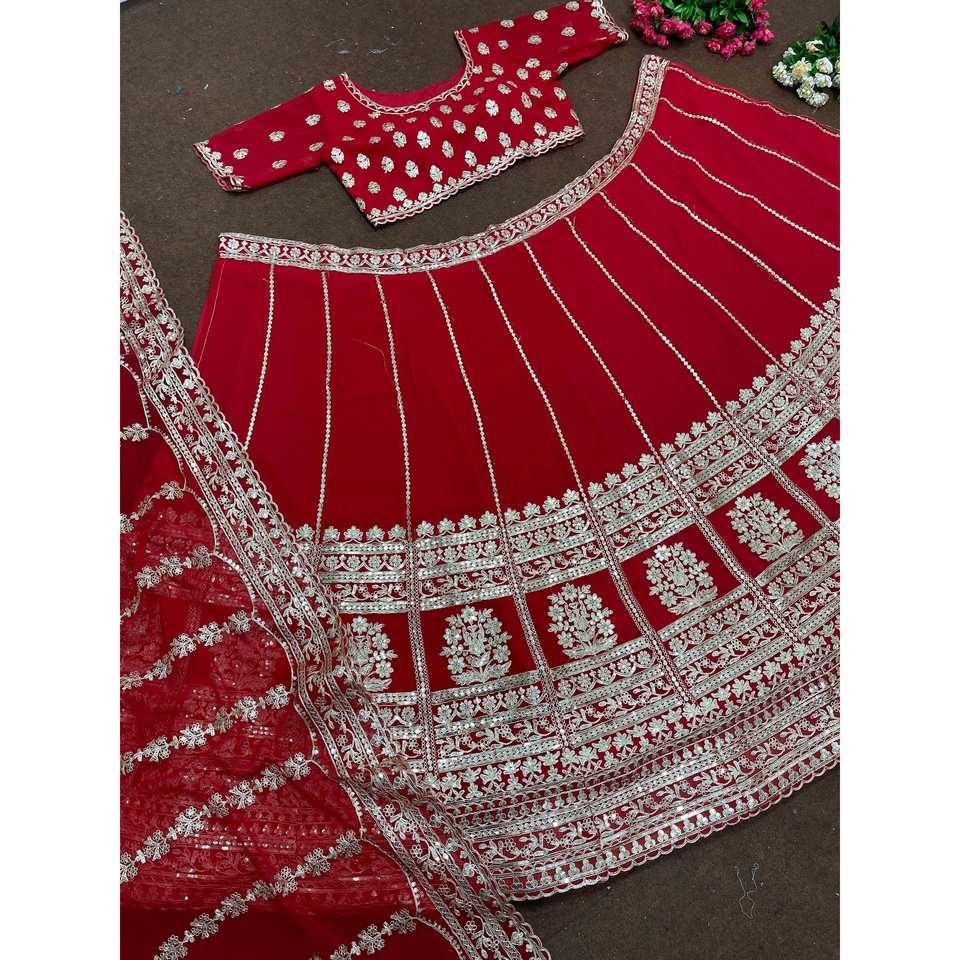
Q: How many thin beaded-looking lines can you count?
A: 12